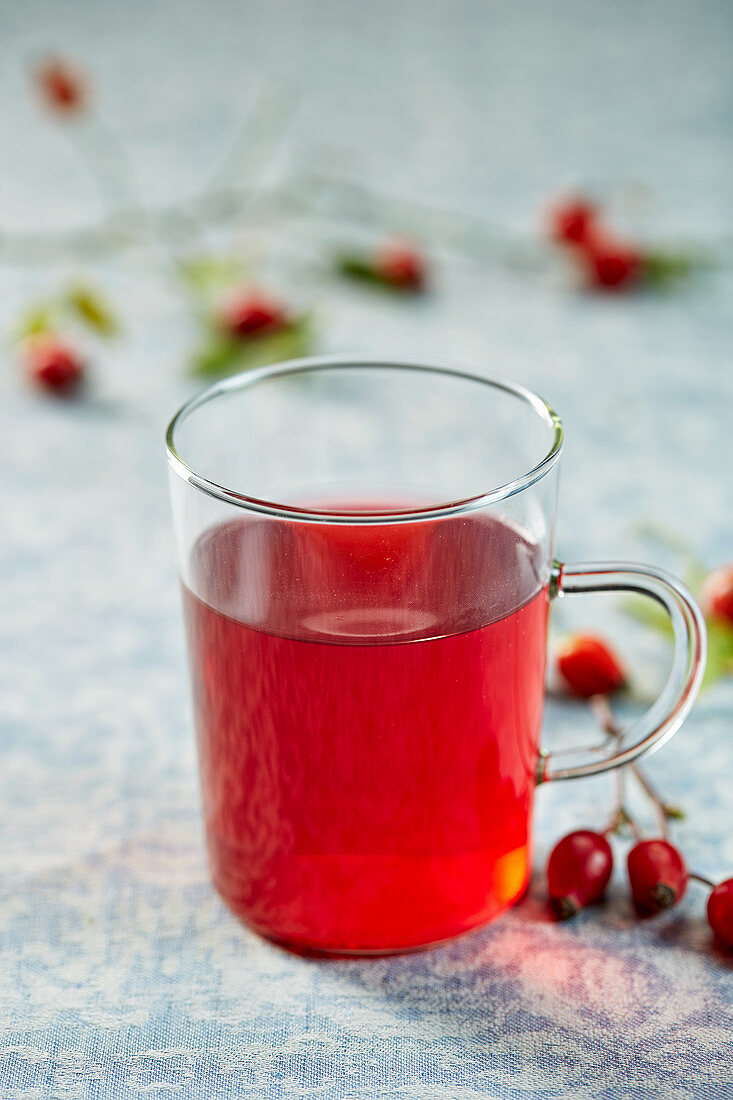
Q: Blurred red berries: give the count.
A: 8